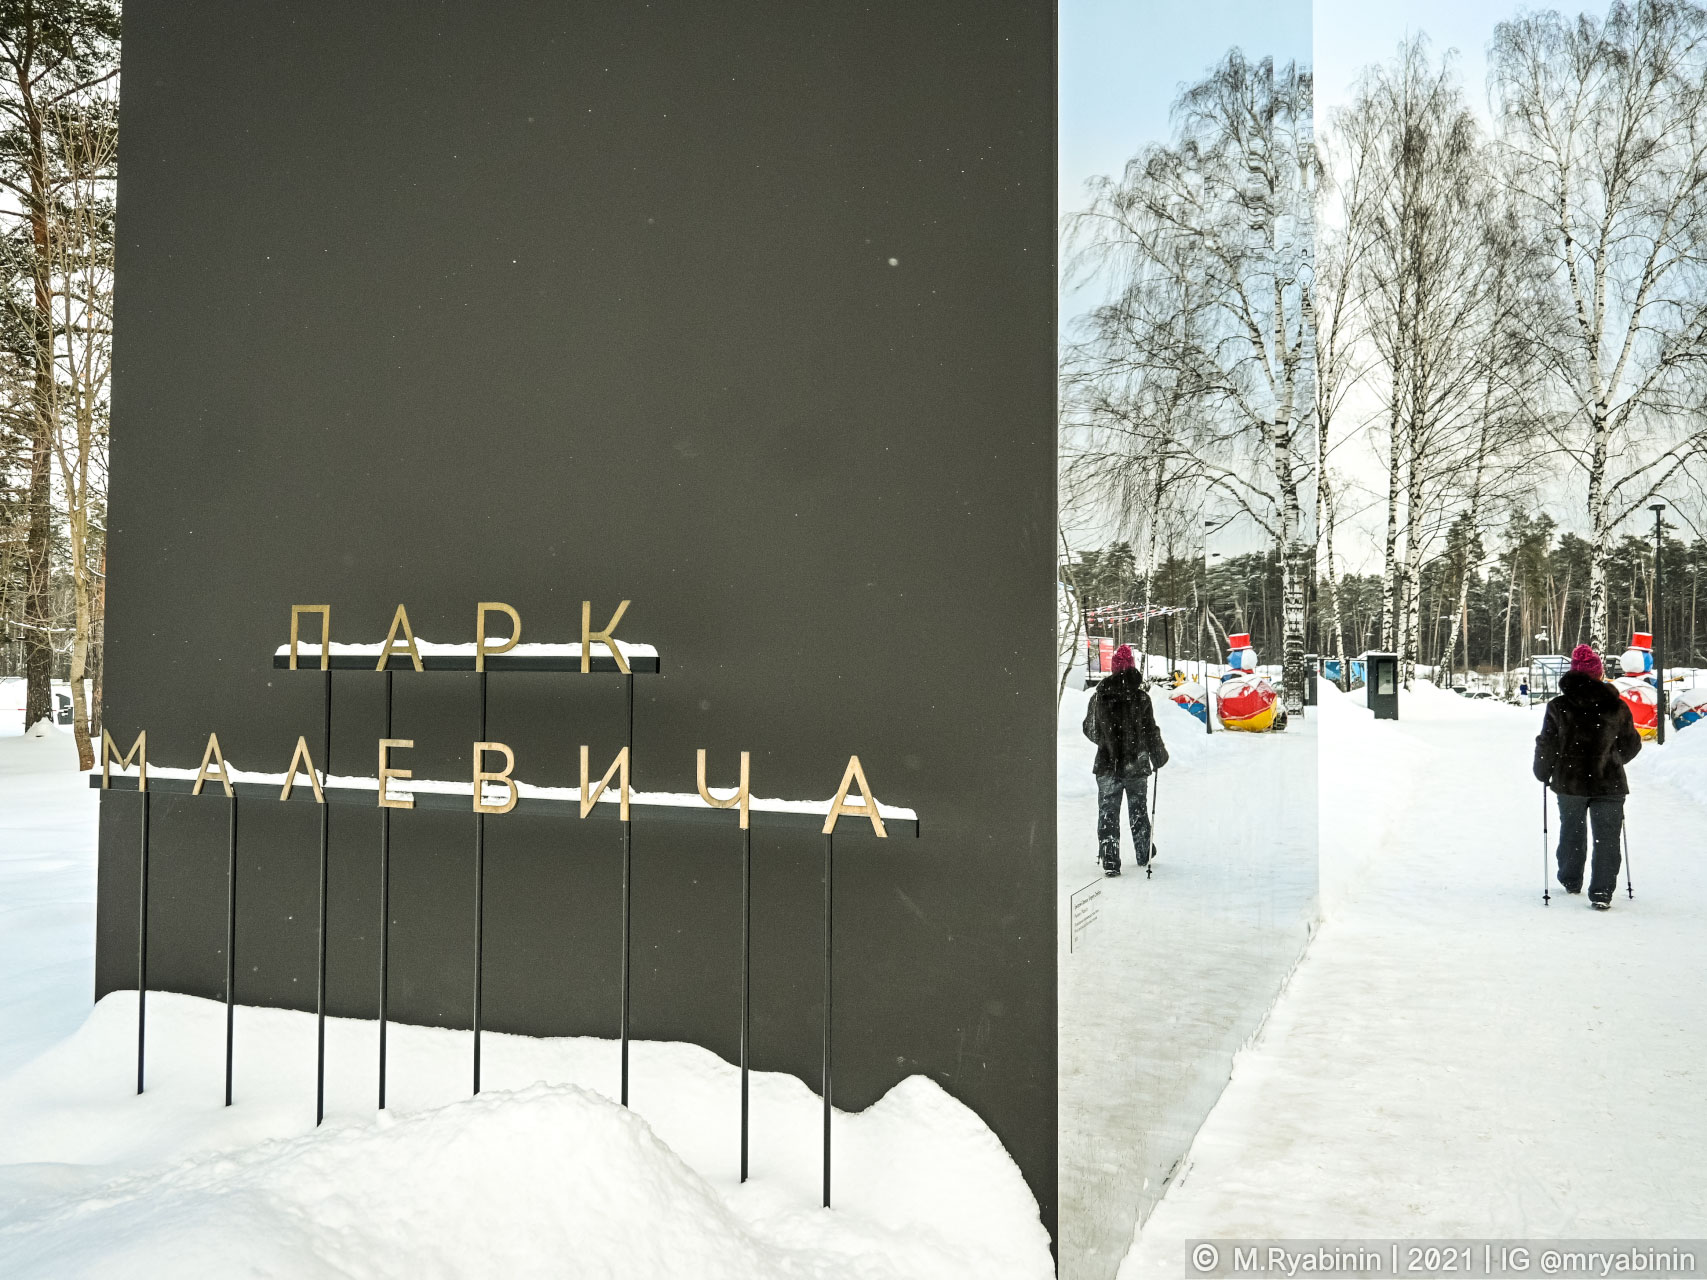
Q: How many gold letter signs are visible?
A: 12